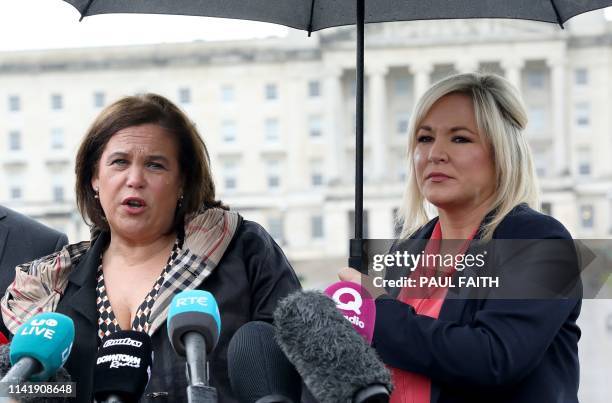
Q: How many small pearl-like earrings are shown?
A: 2